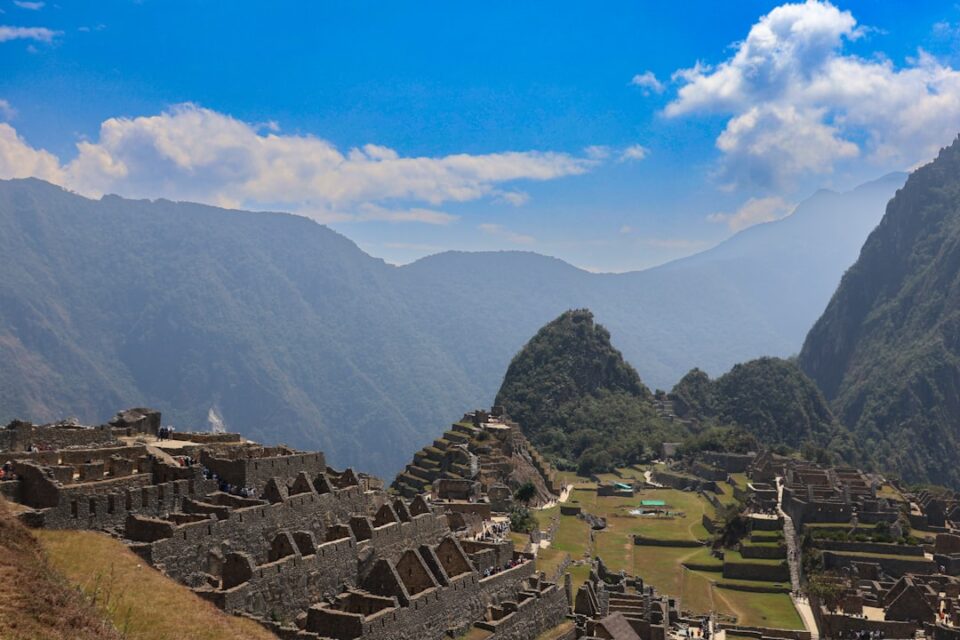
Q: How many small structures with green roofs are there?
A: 2